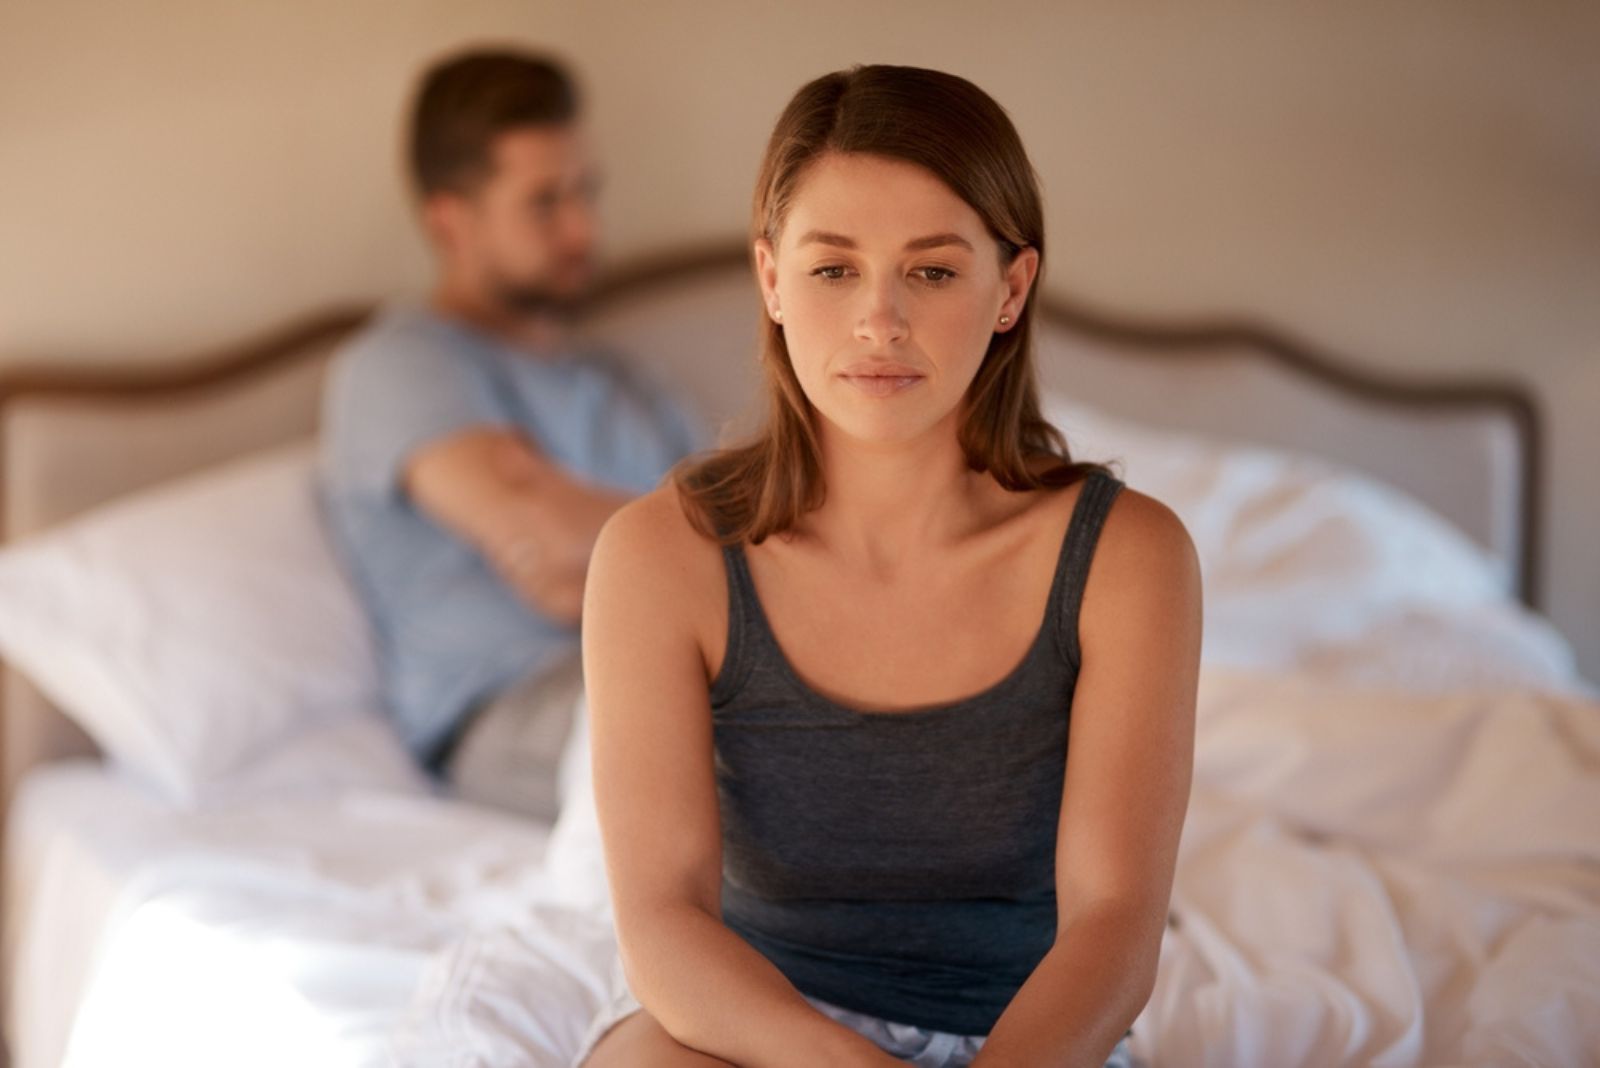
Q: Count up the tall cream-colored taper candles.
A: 0